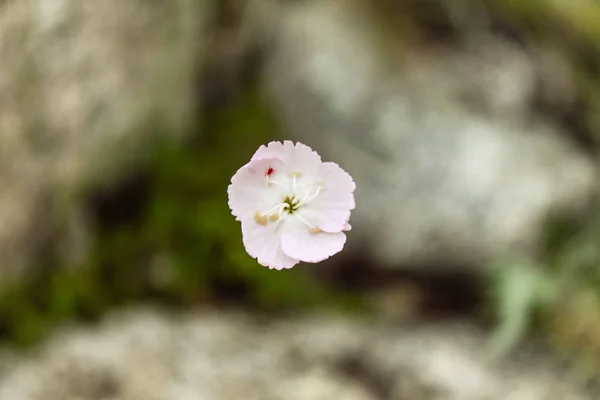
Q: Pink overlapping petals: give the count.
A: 5